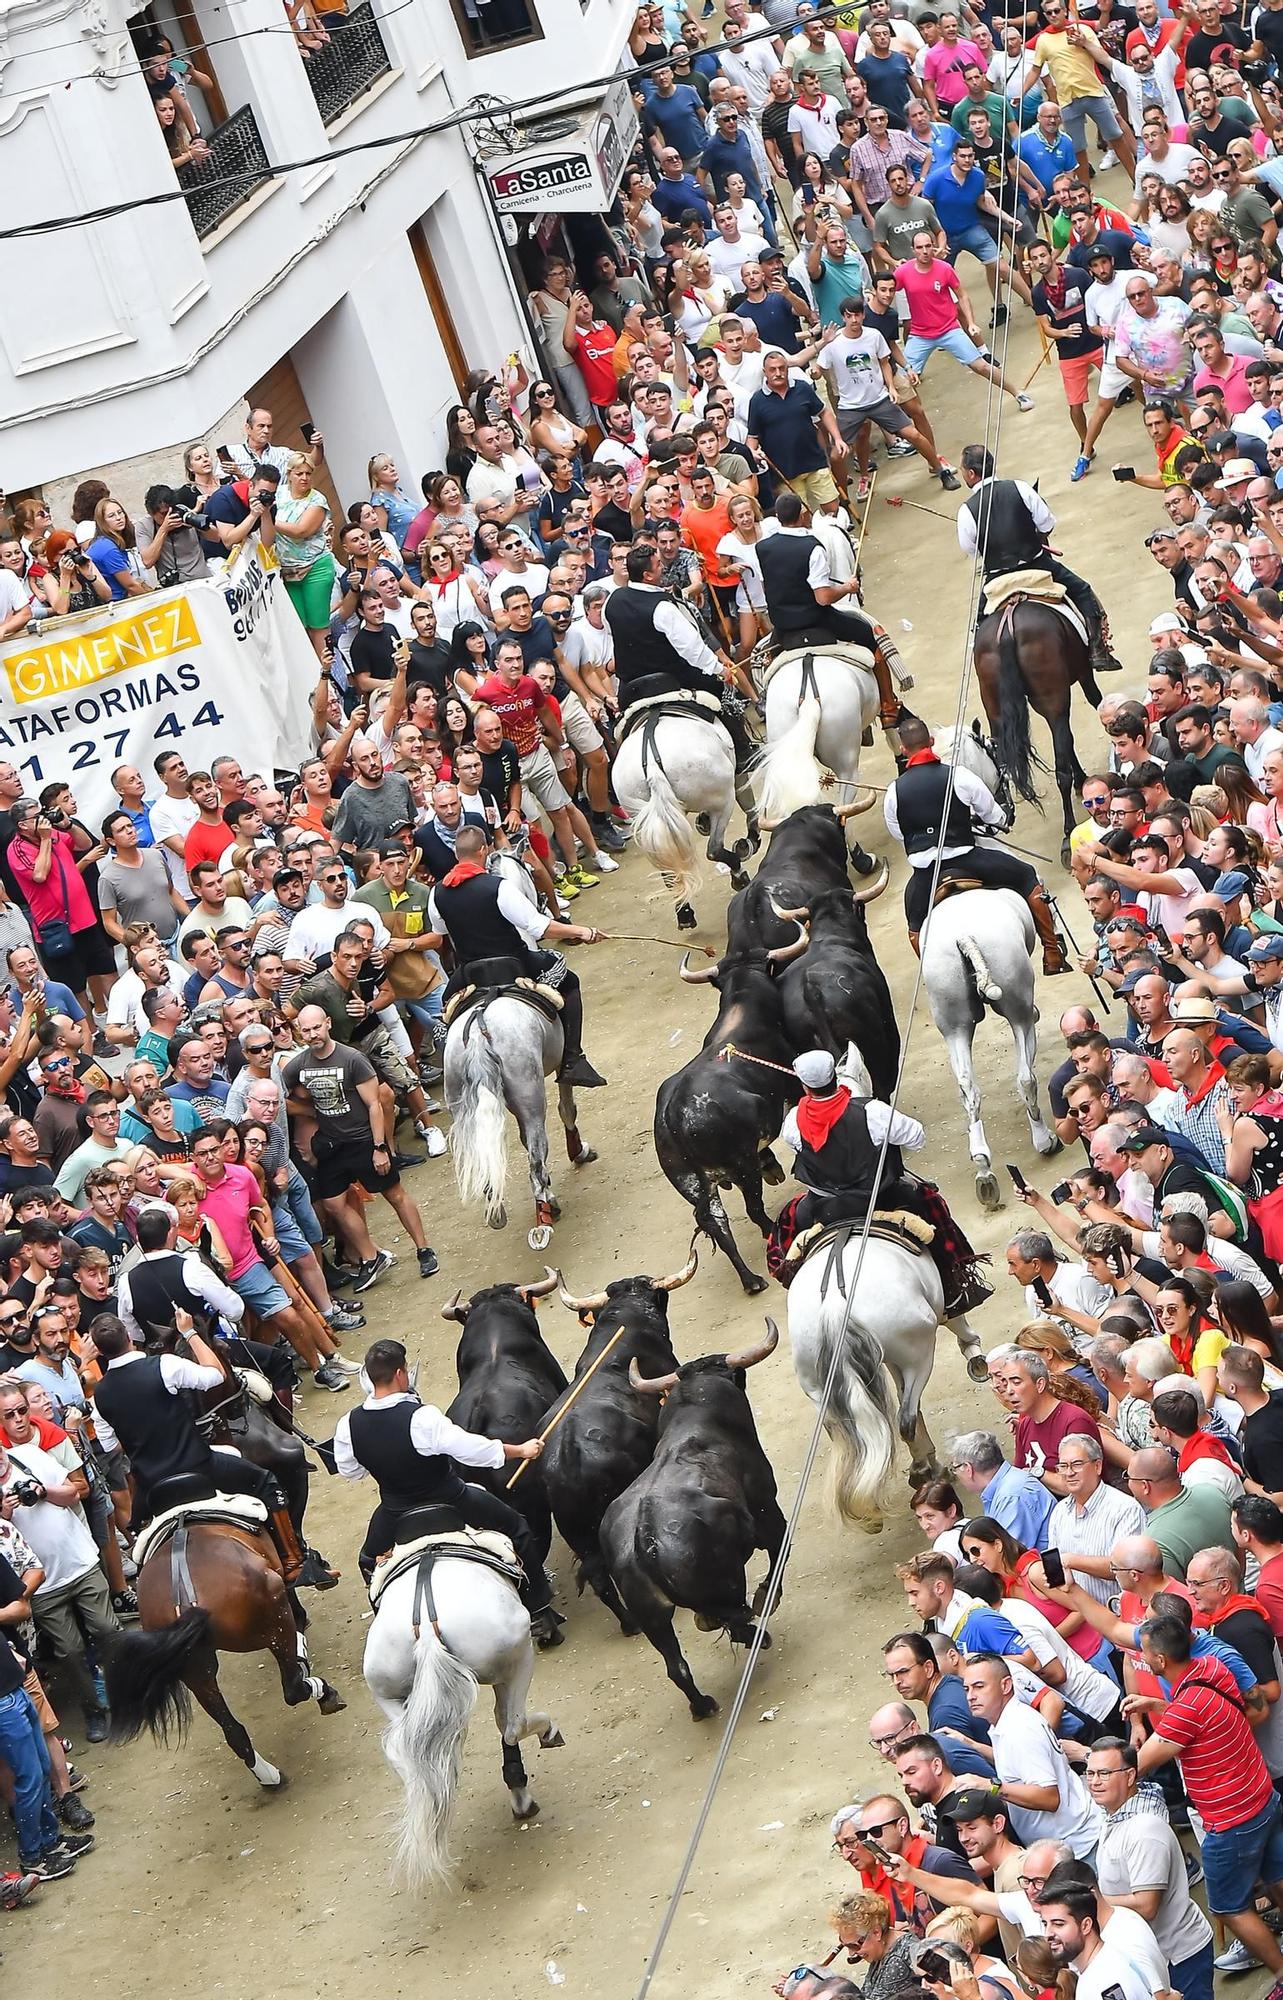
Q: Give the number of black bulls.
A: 6